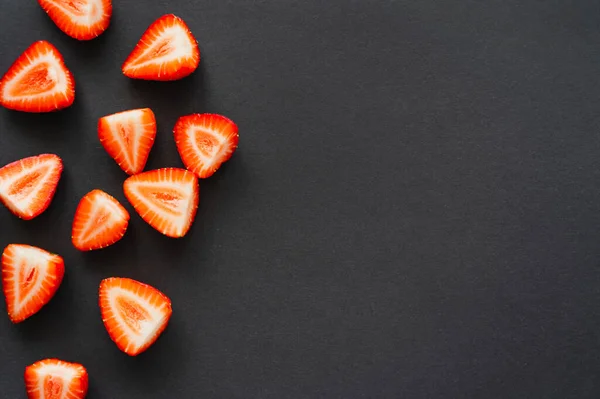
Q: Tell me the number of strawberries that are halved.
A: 11